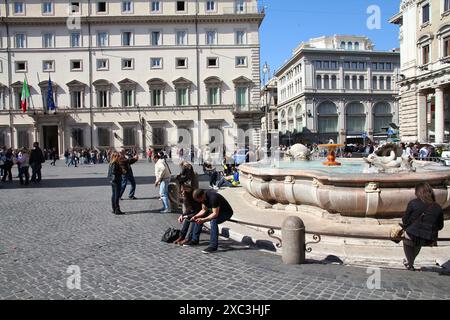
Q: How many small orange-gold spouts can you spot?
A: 1